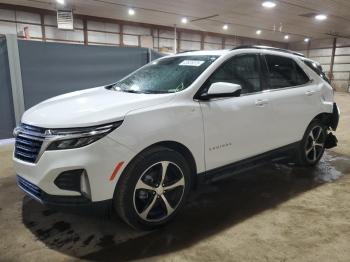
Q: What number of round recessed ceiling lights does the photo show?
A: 9